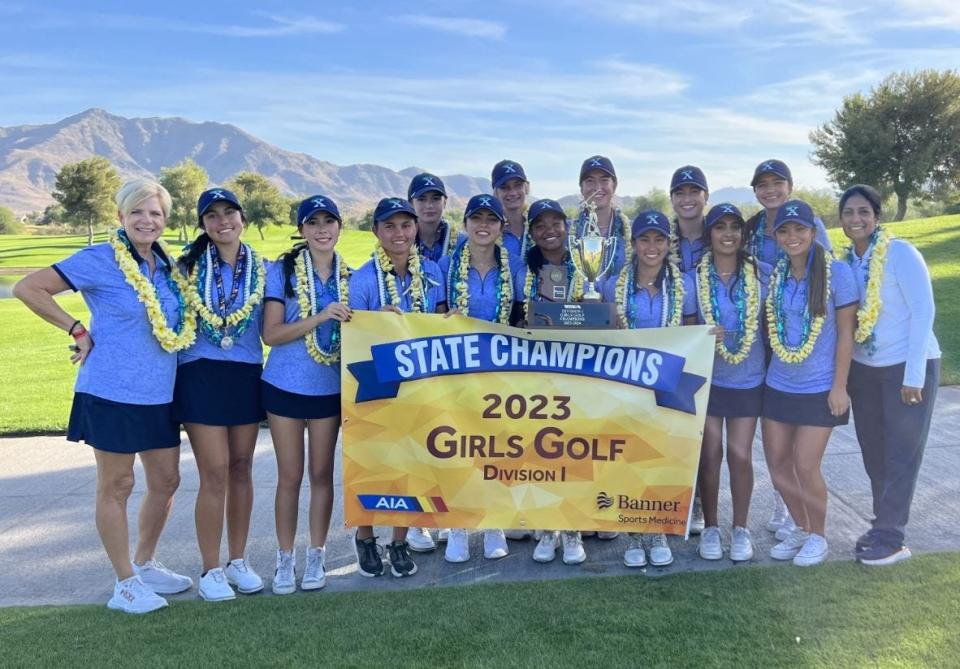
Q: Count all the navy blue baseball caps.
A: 13